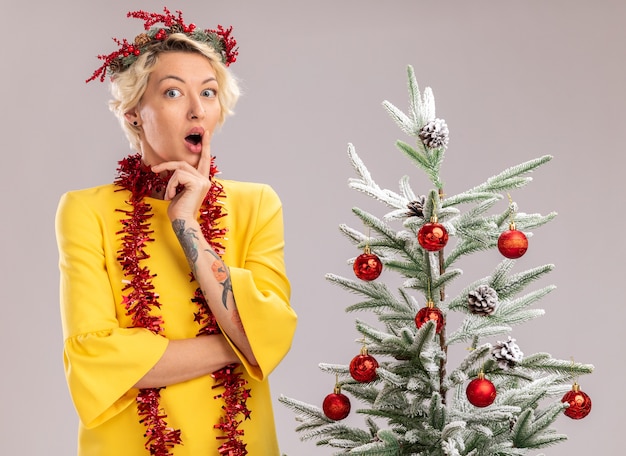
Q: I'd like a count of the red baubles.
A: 8